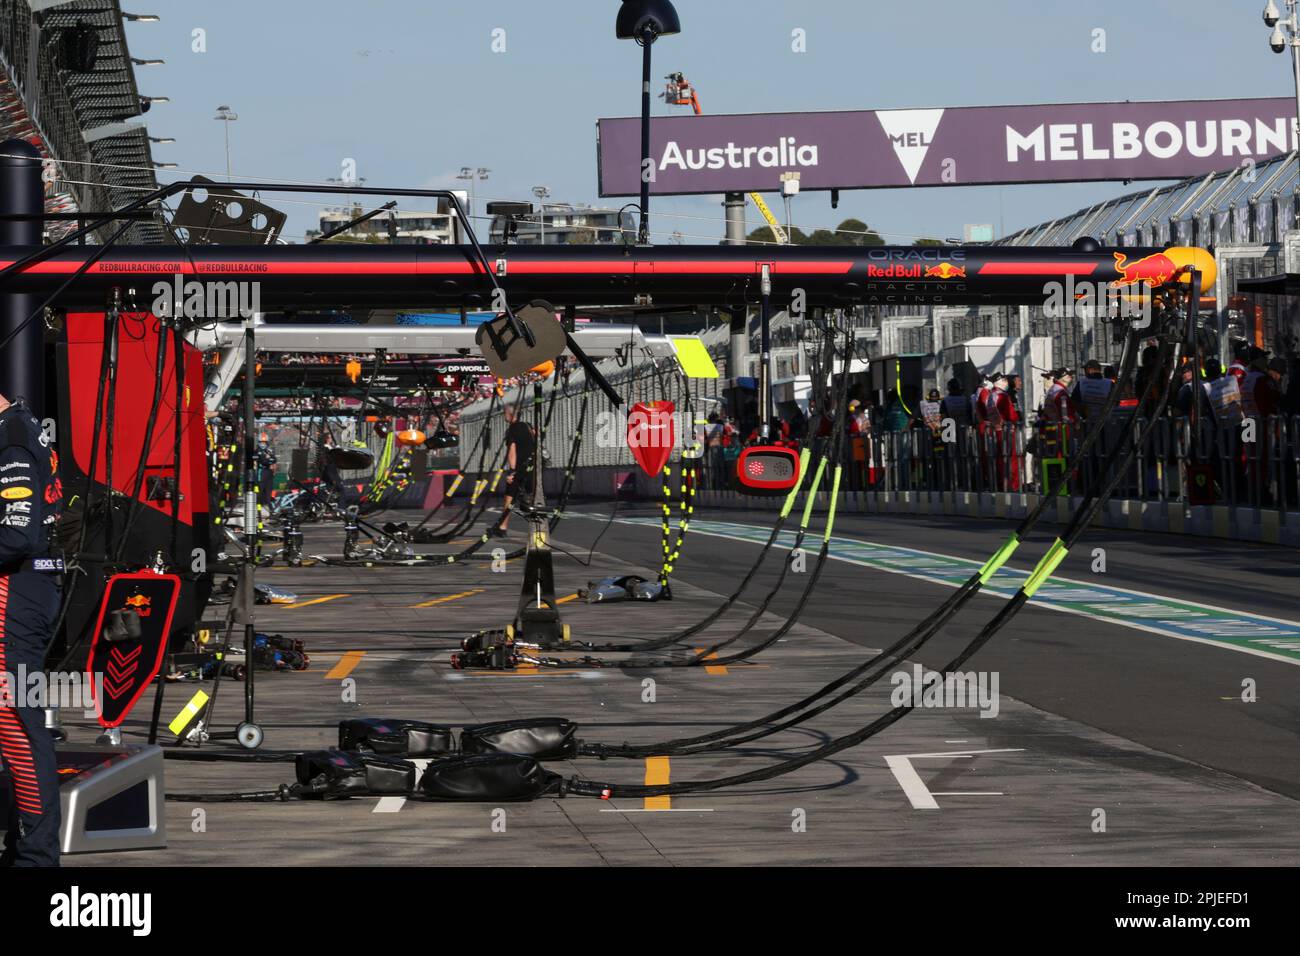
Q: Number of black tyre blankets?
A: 4